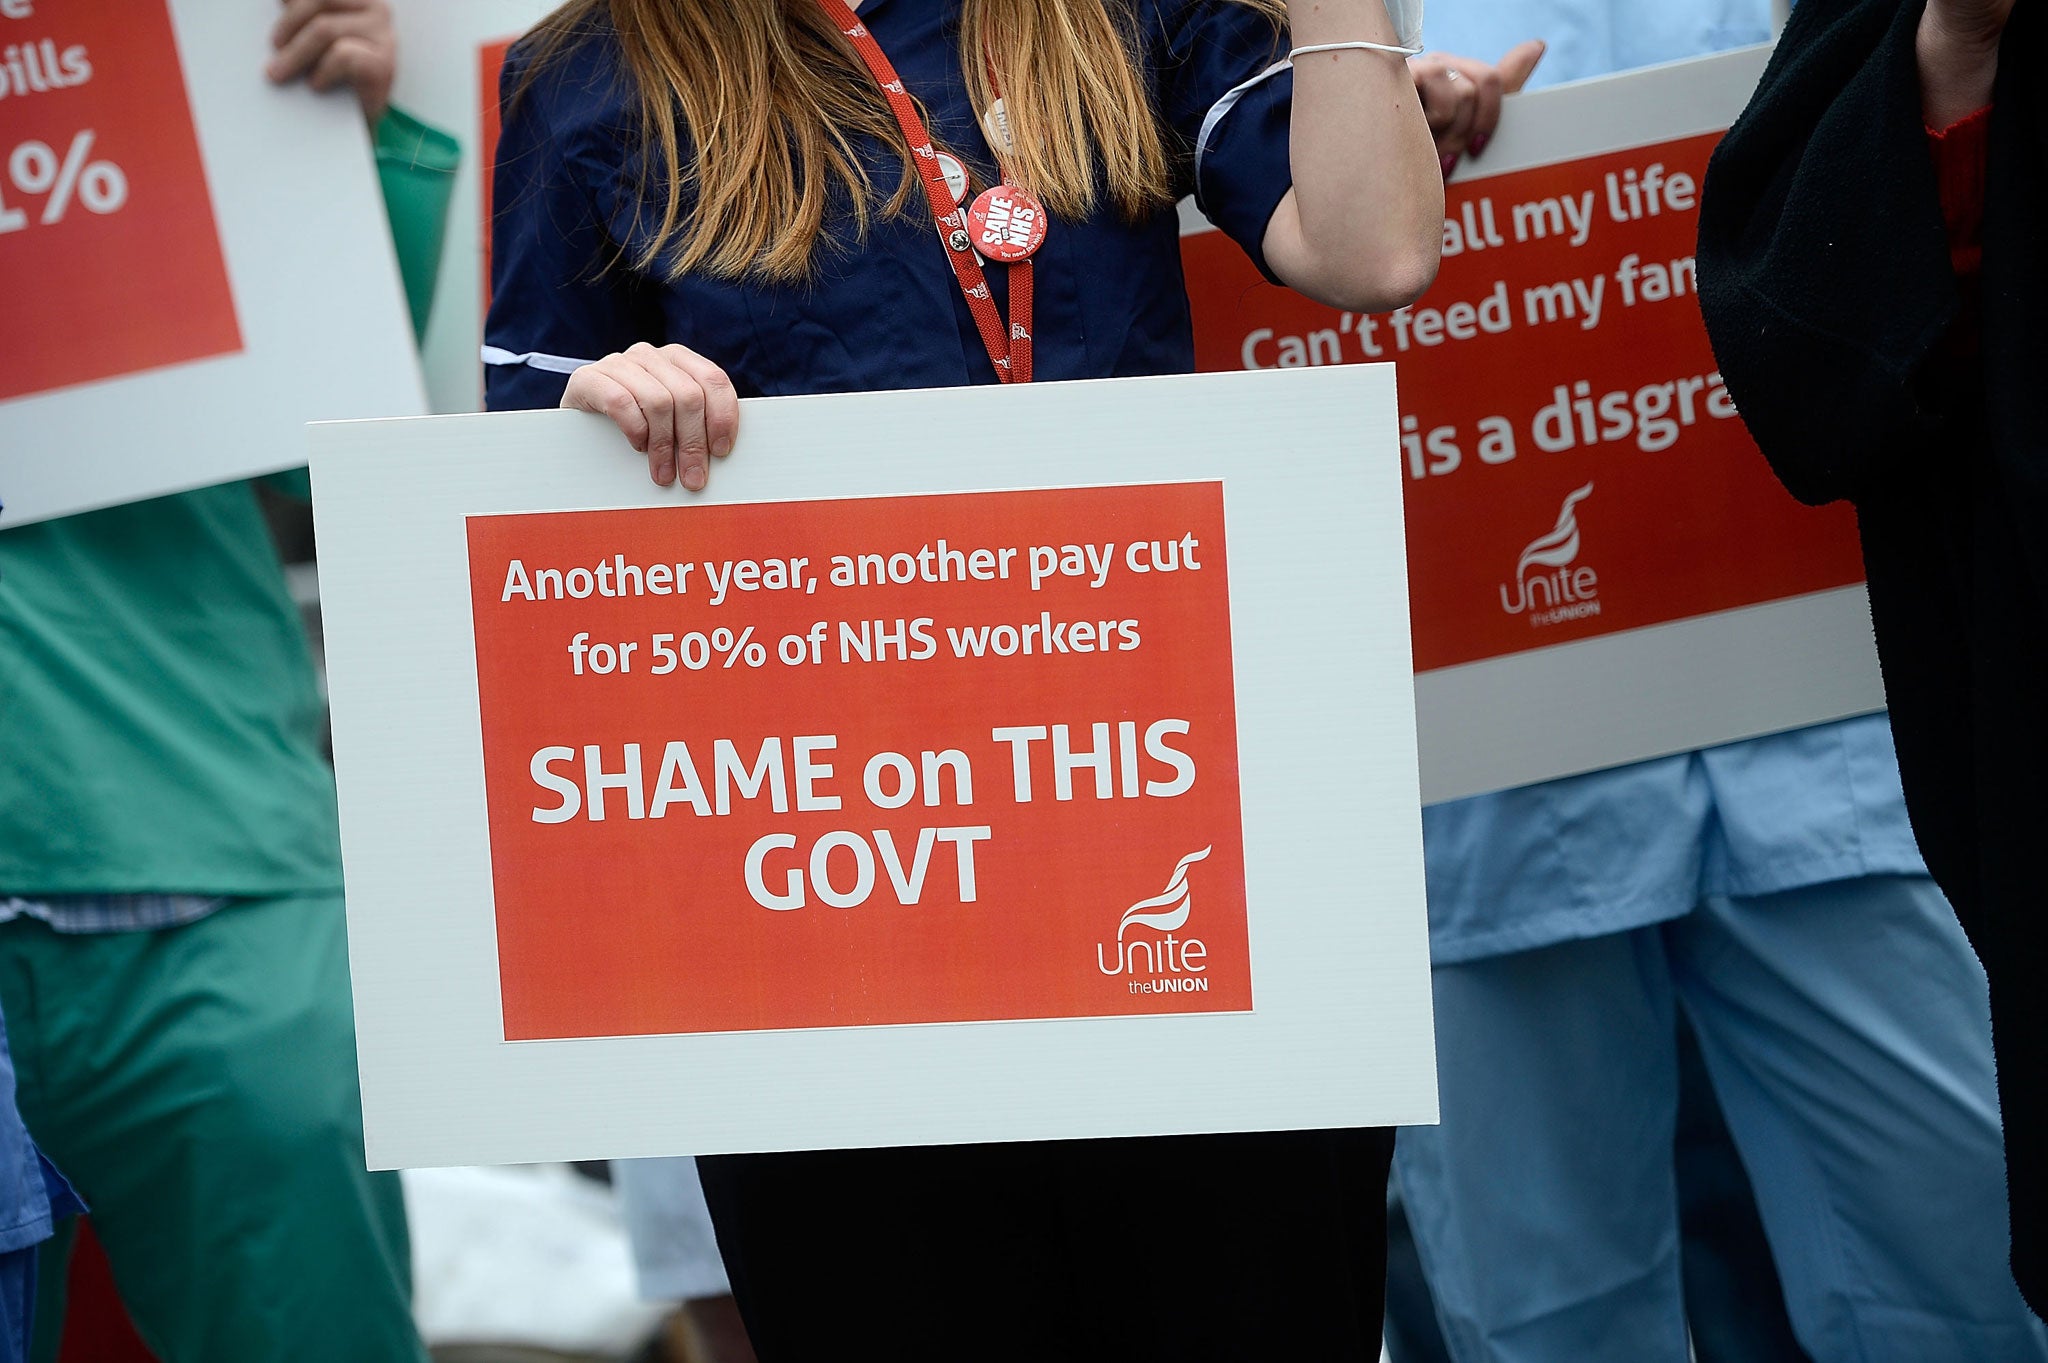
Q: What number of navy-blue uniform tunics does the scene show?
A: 1